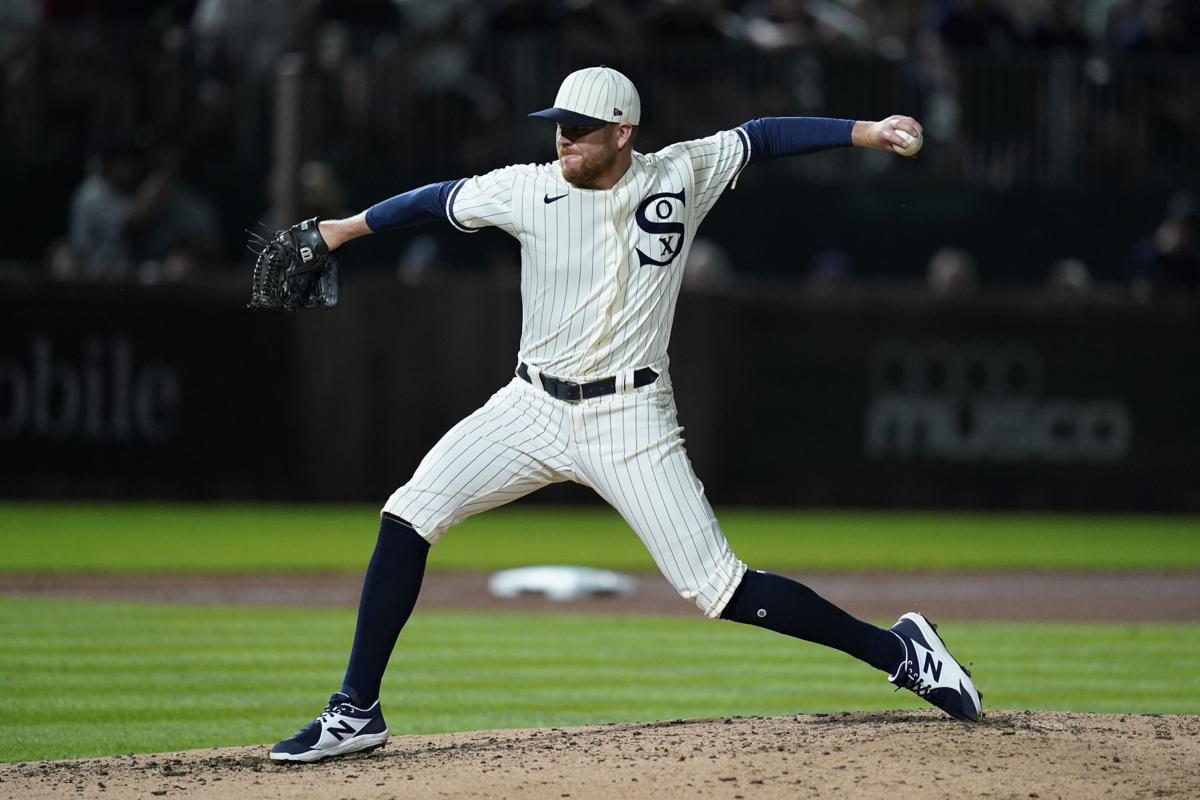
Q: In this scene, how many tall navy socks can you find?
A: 2